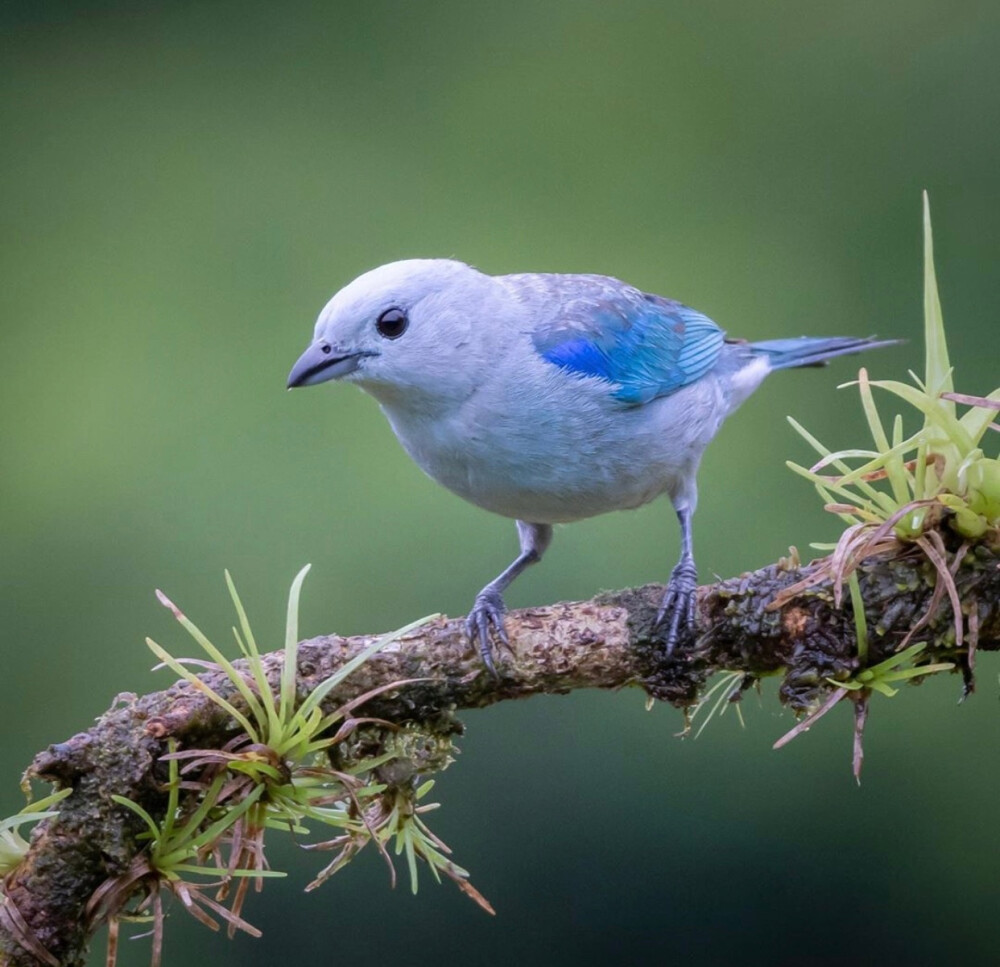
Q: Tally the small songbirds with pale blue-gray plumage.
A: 1